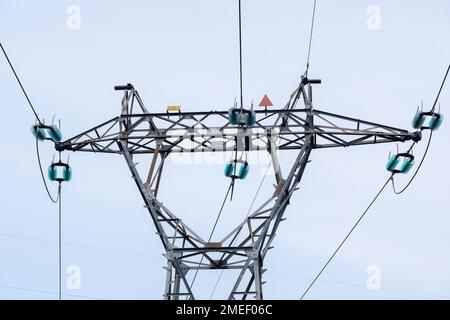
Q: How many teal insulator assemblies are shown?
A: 6